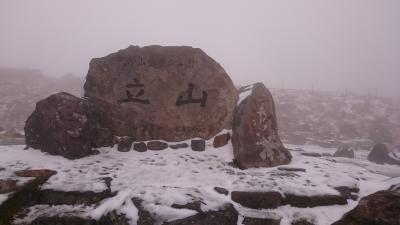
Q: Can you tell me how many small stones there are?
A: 6